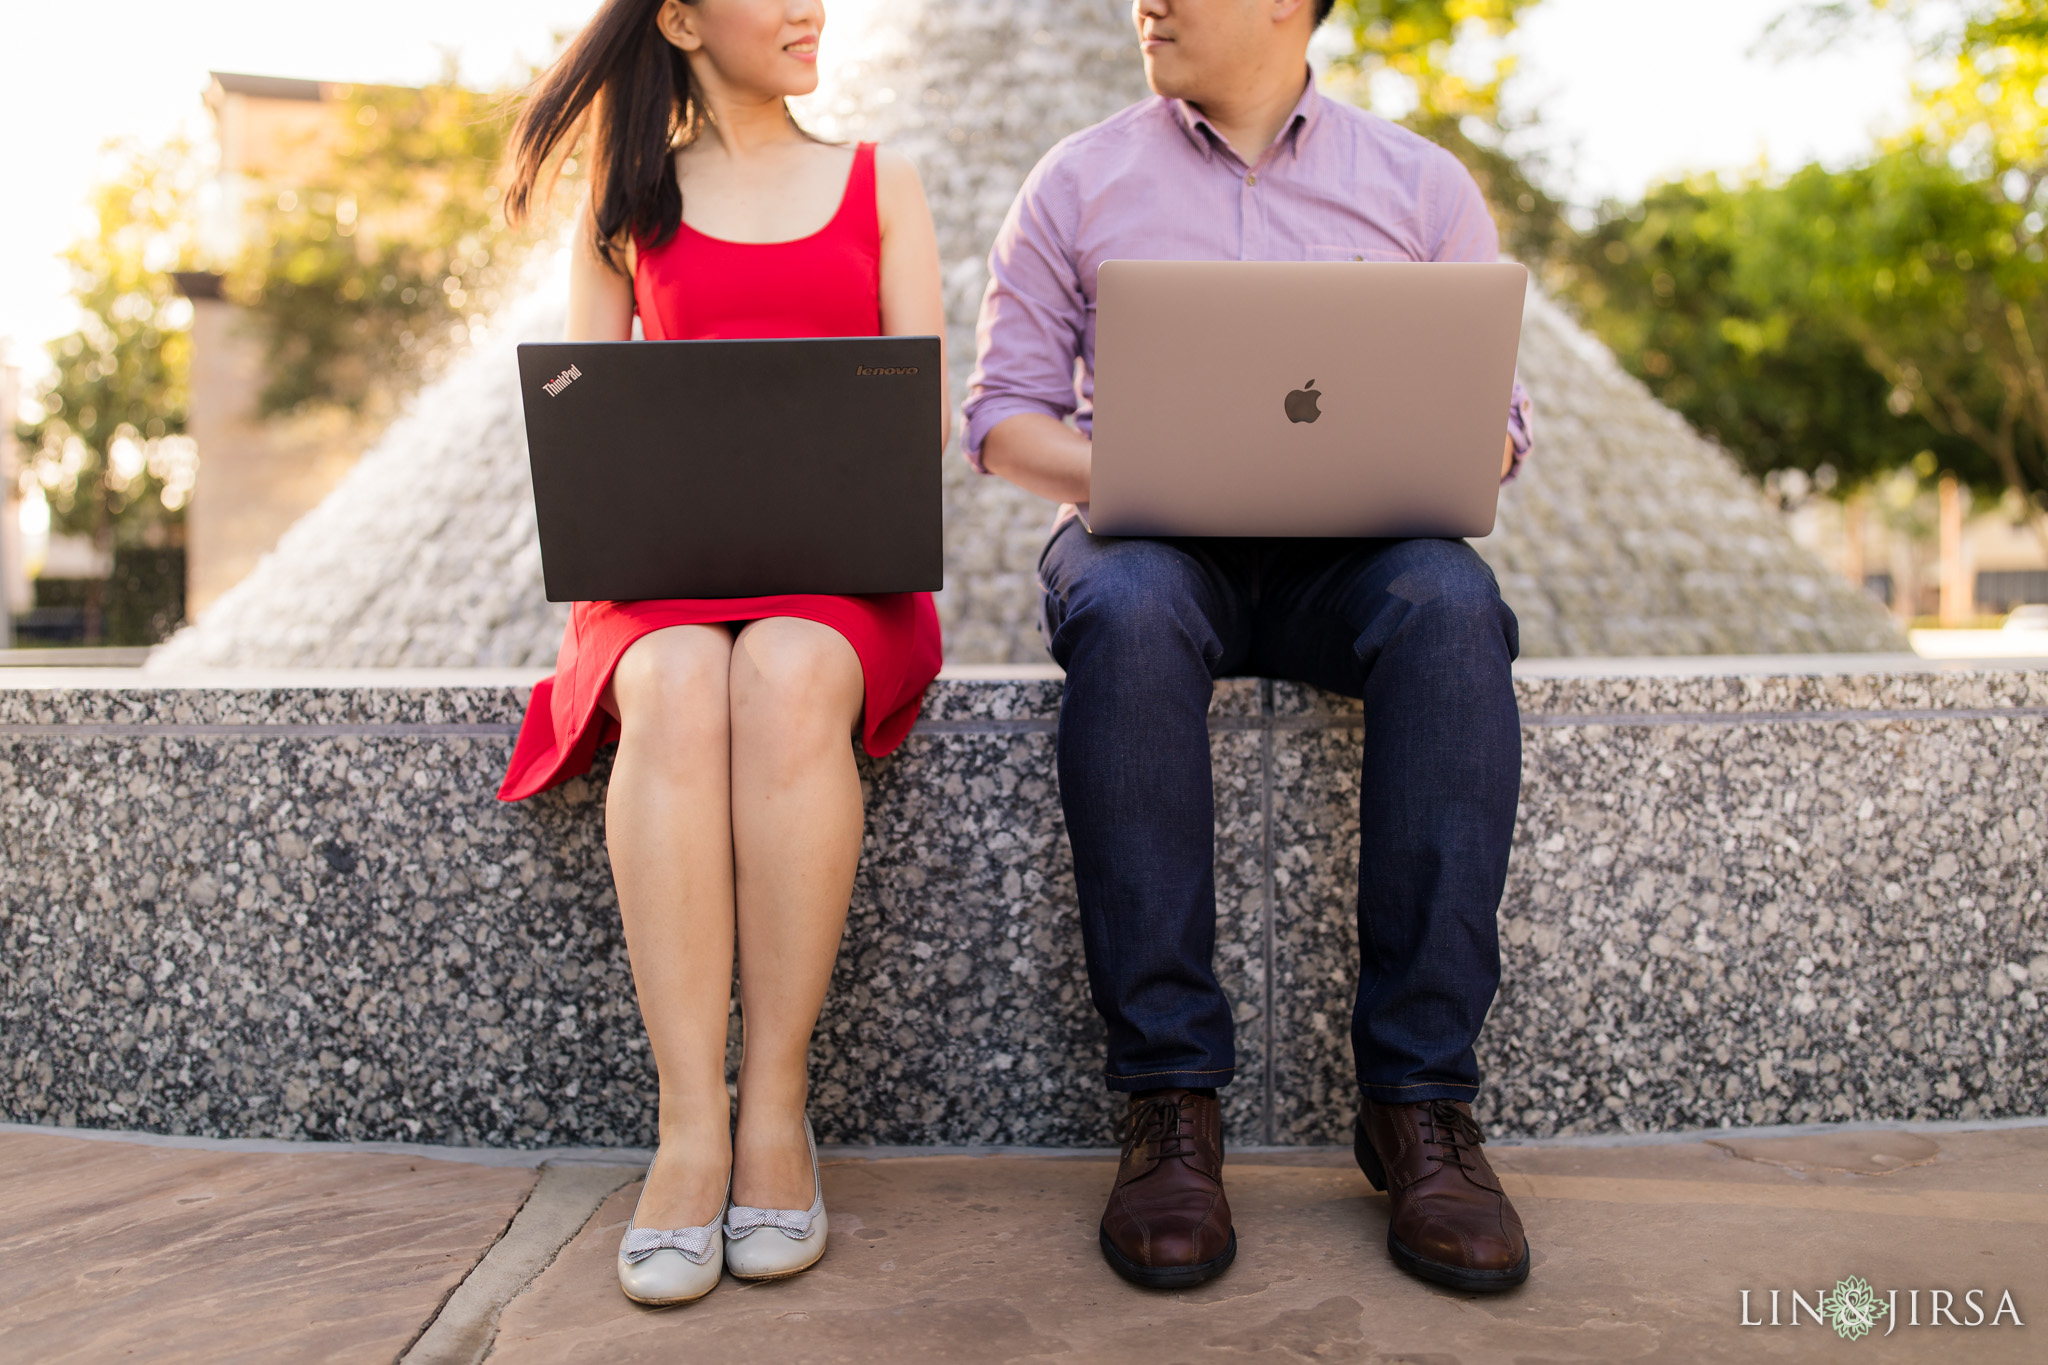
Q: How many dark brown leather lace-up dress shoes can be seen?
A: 2